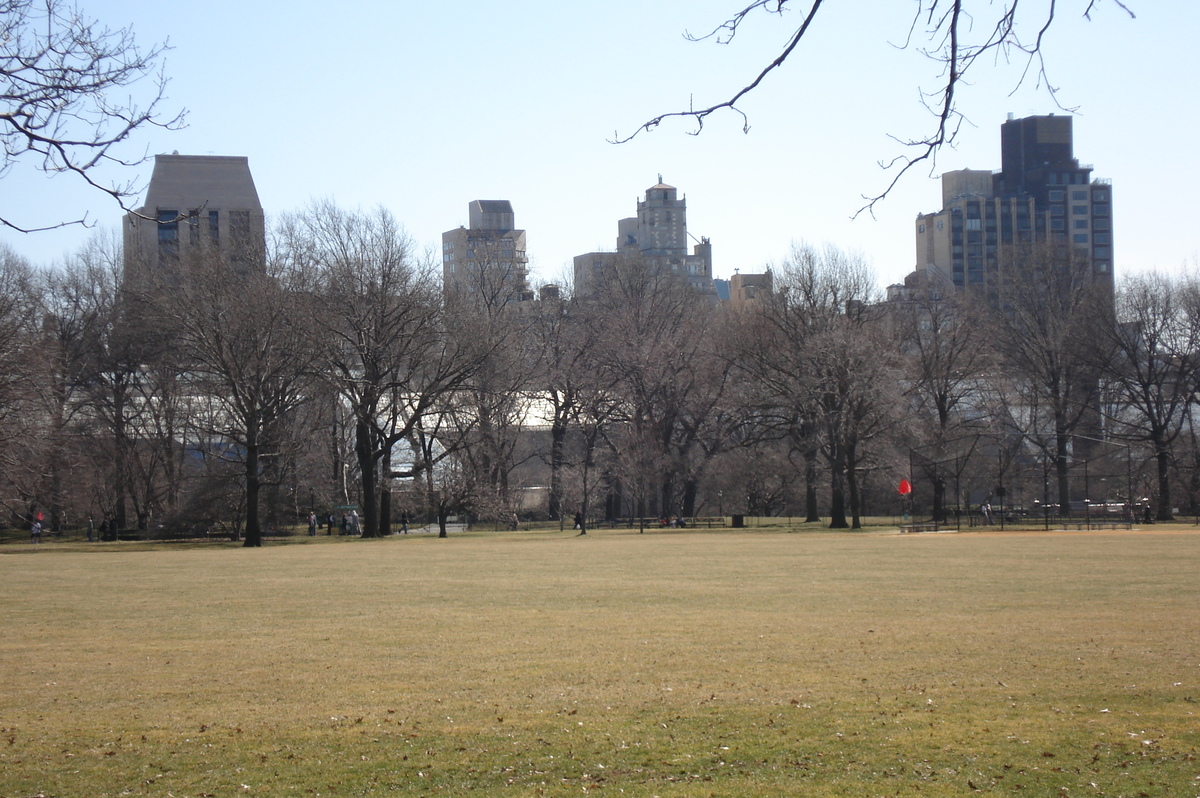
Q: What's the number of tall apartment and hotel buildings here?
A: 4